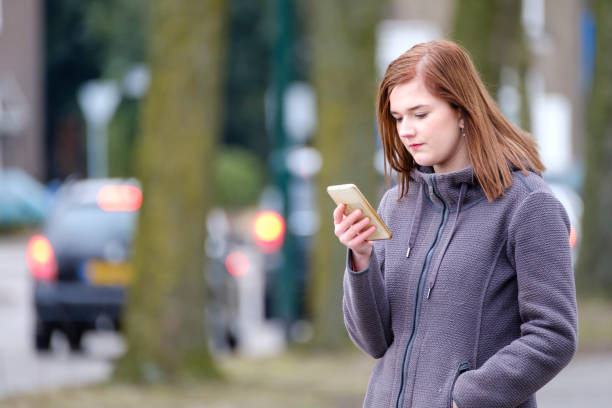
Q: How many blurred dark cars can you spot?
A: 1